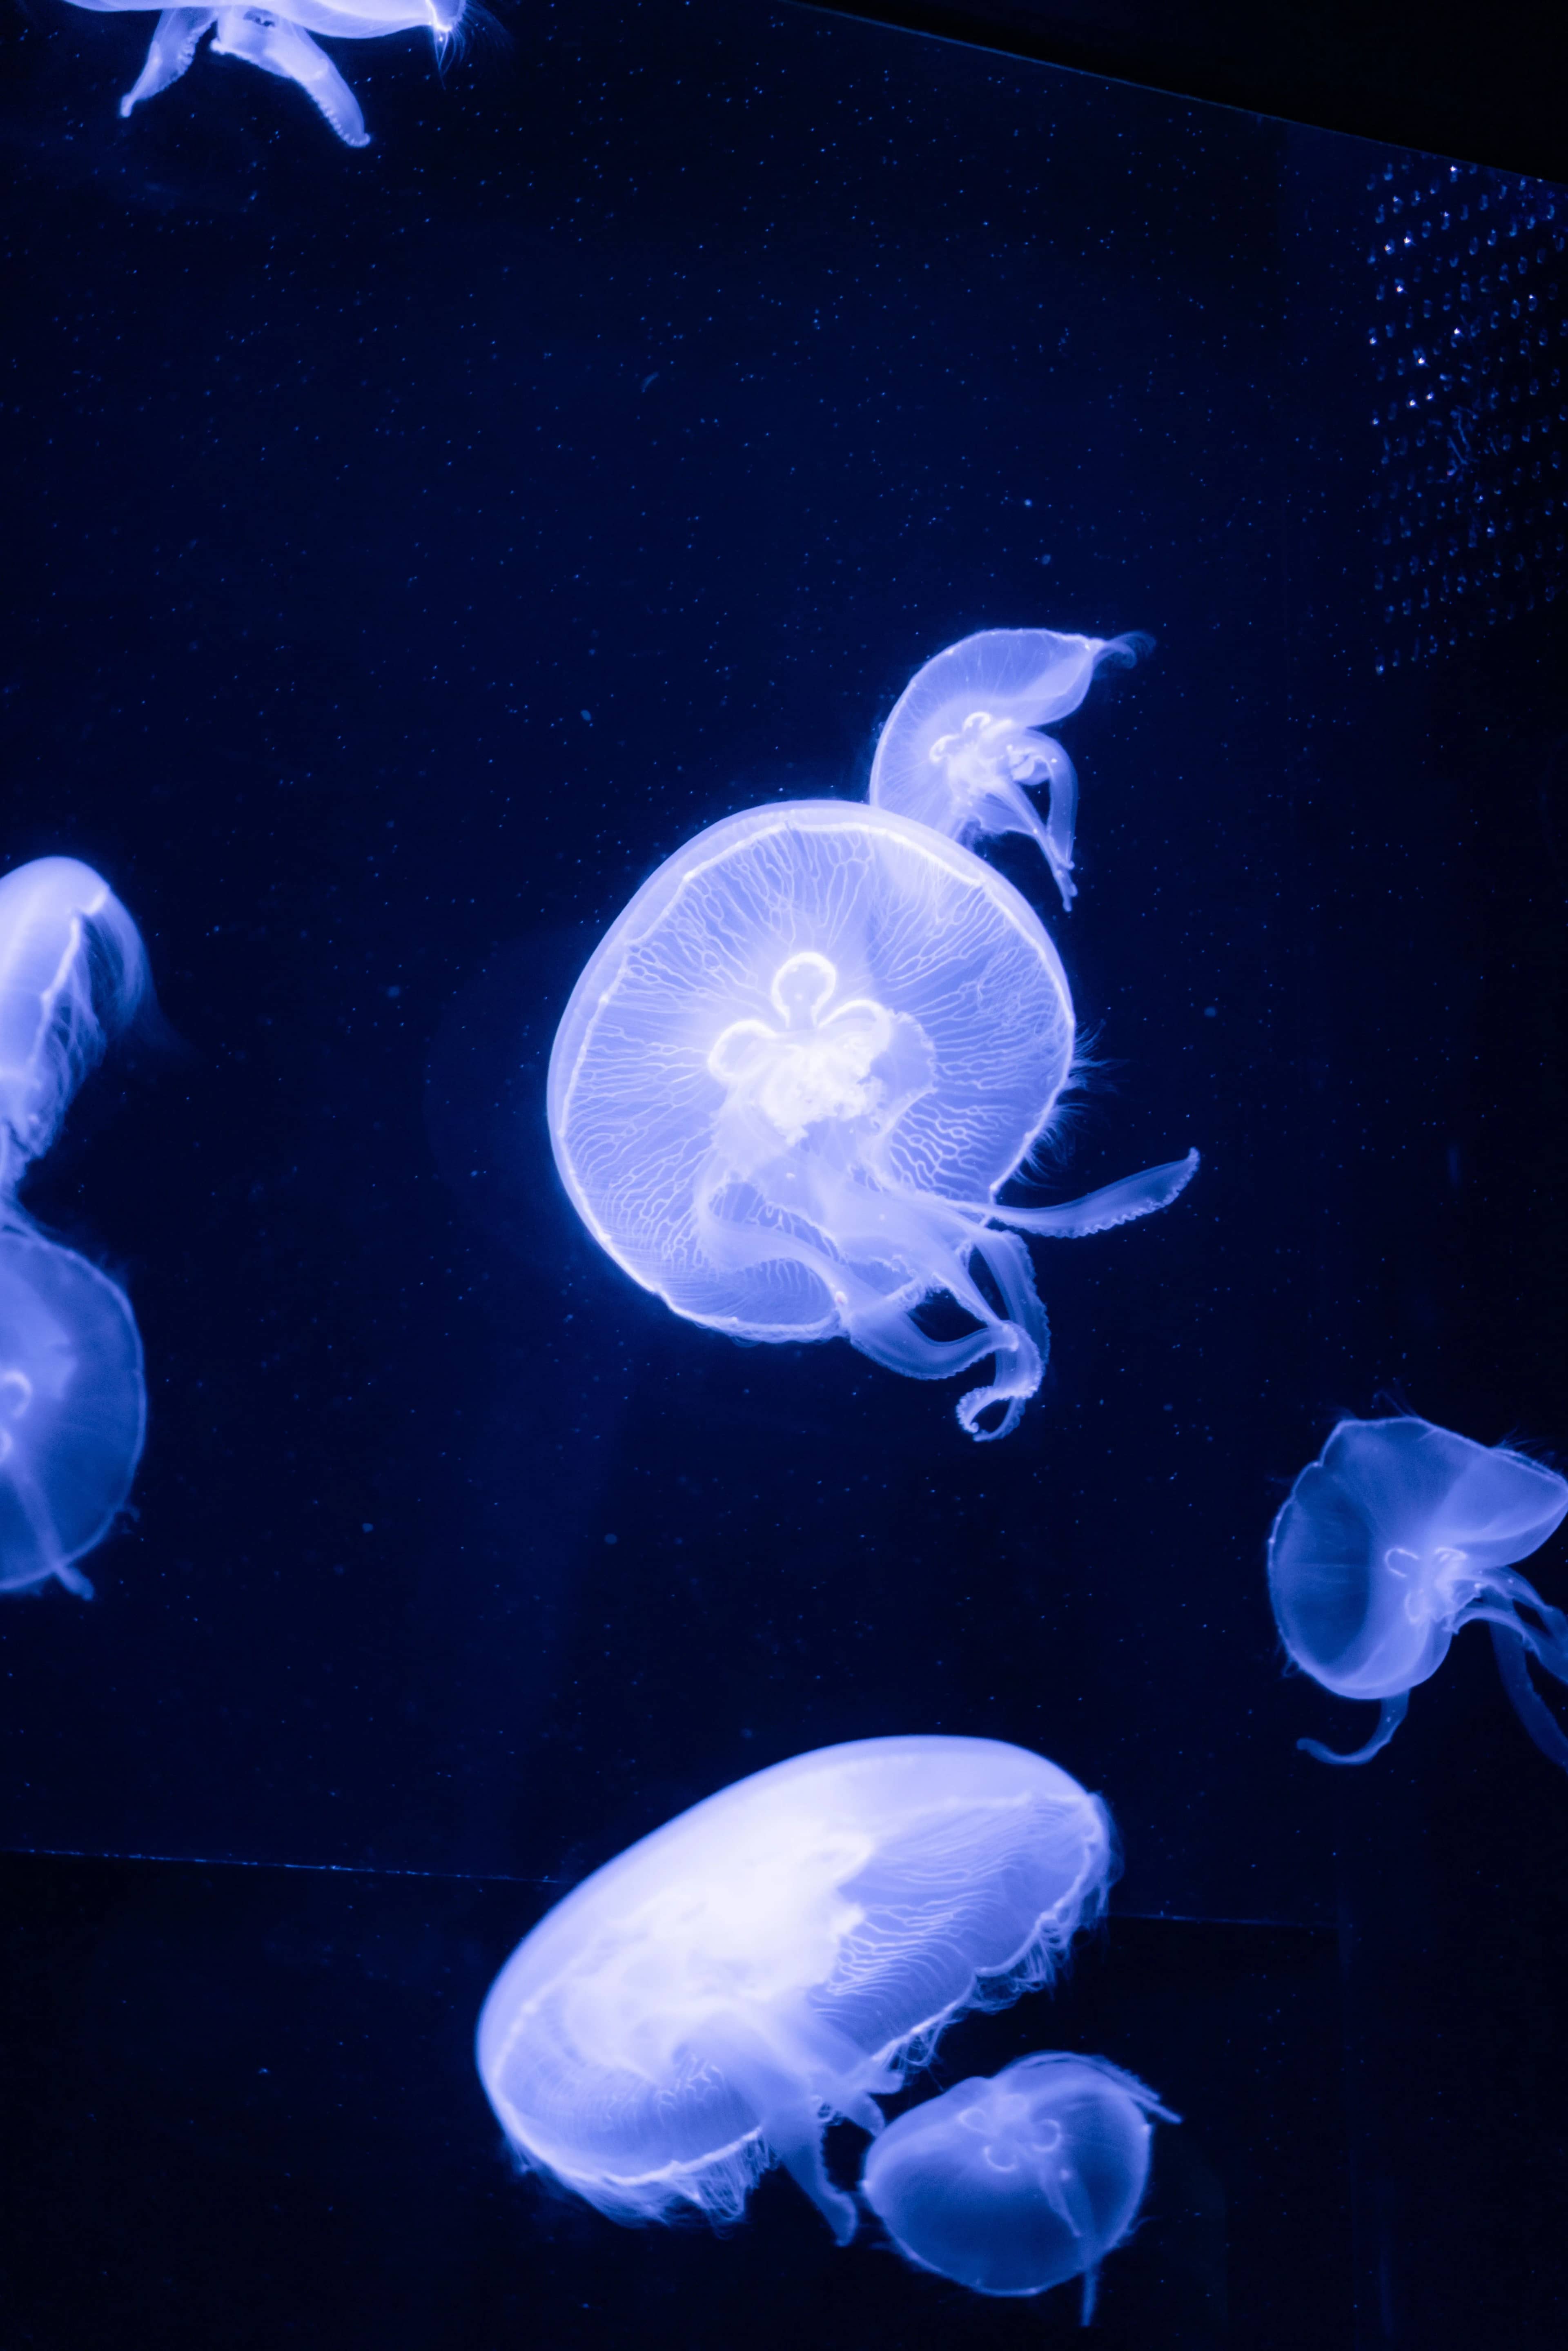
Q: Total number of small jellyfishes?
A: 3